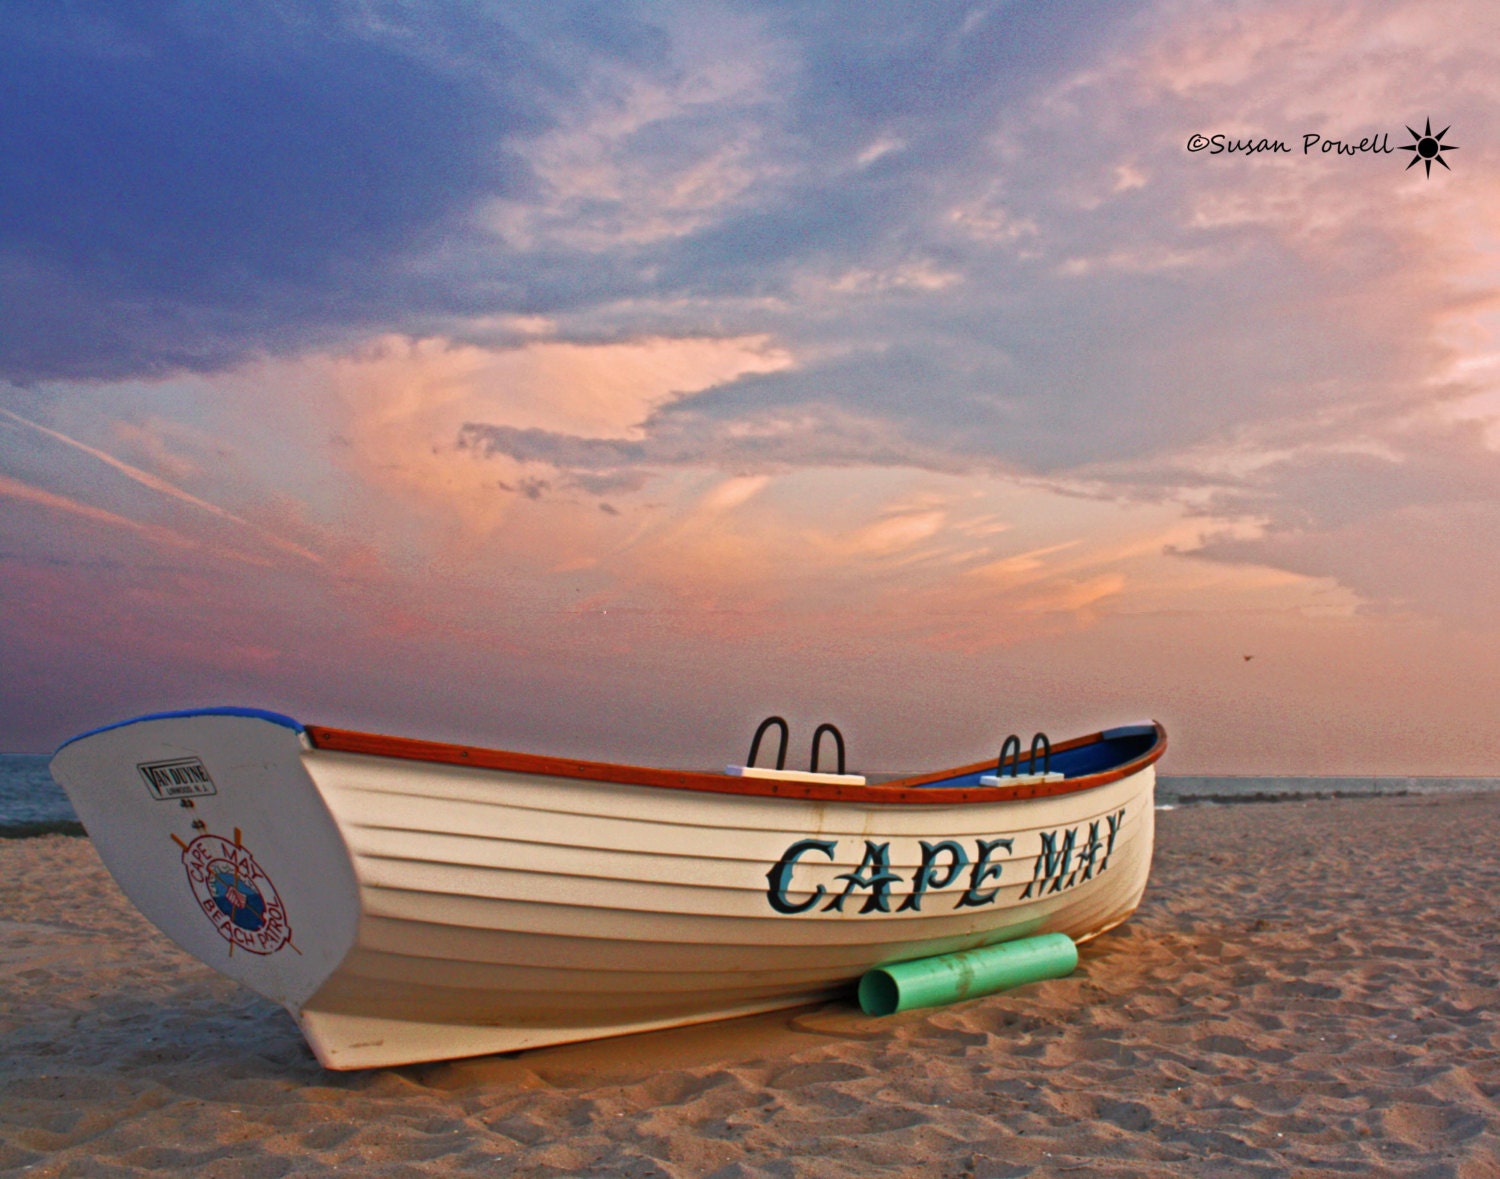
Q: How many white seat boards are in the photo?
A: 2